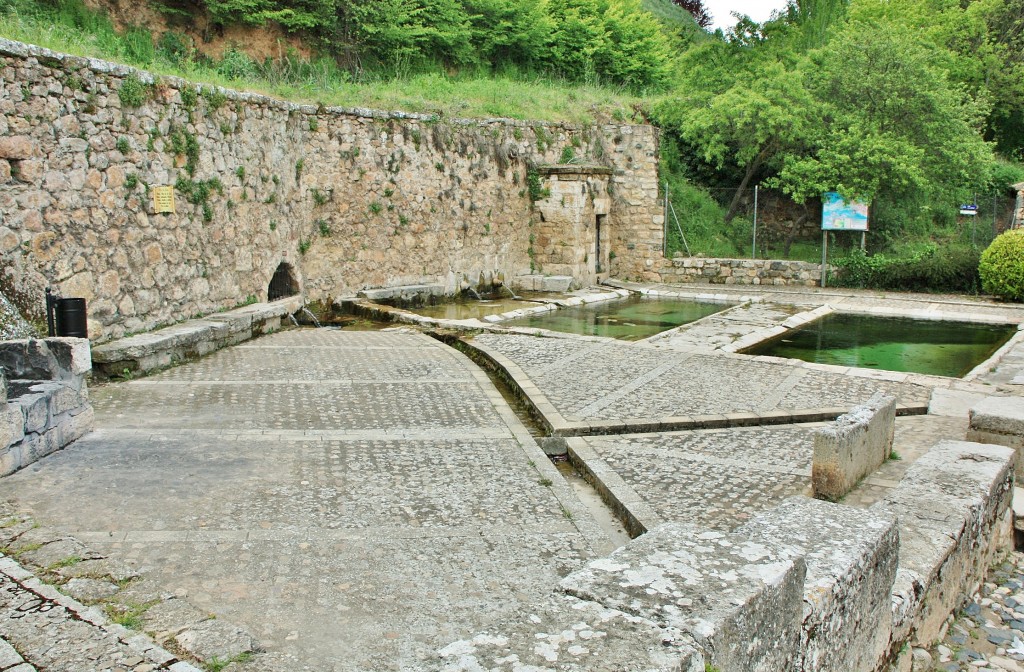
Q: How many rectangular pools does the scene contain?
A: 2